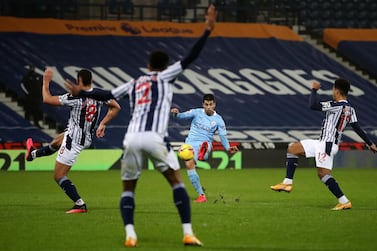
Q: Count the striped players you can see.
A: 3